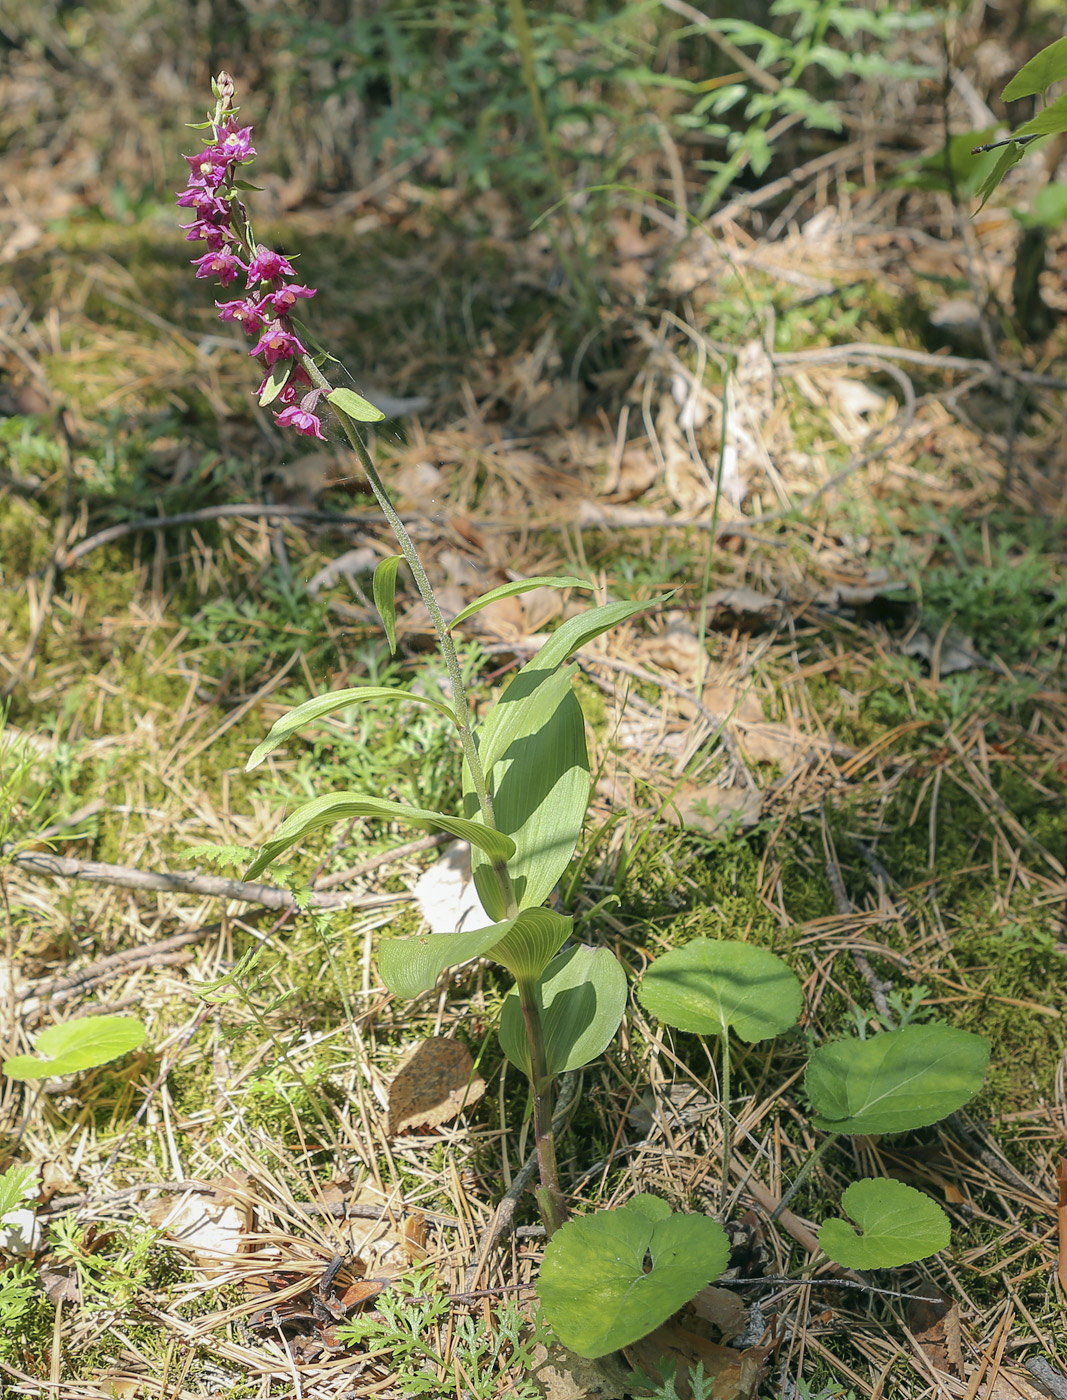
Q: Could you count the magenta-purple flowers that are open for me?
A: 11